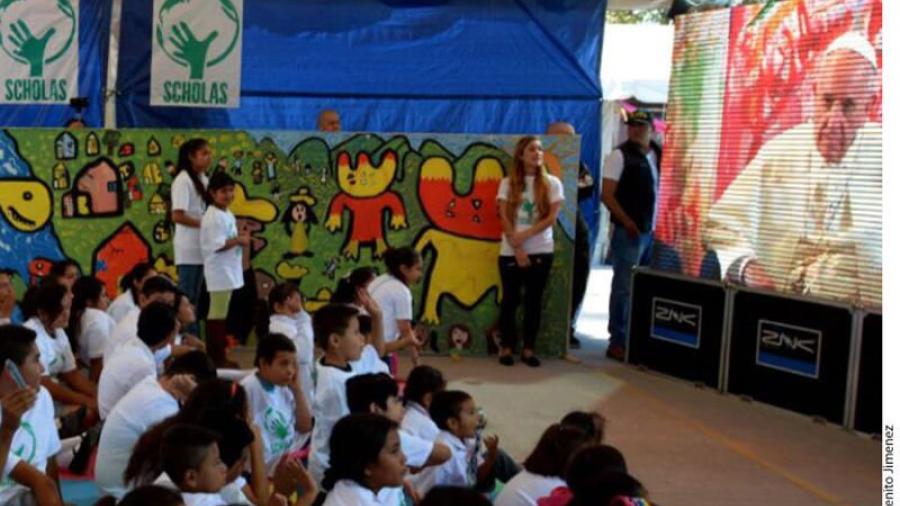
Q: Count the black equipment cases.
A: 3